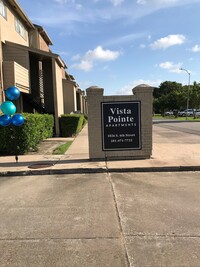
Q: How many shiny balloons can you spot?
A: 4